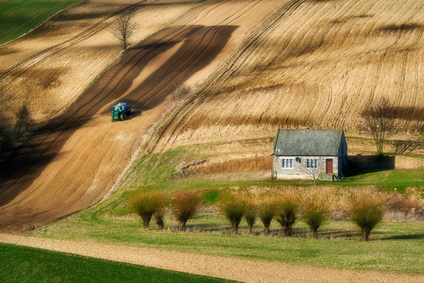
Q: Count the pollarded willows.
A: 9